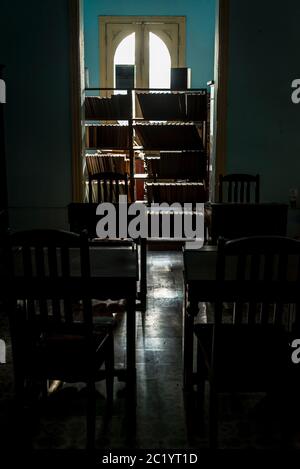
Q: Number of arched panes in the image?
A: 2